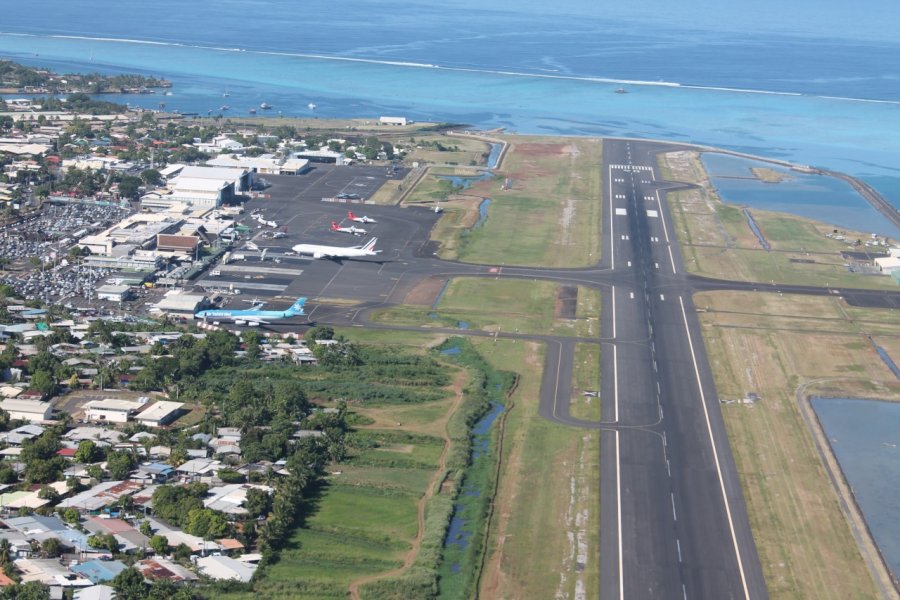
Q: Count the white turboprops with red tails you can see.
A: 2